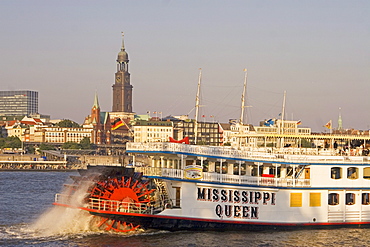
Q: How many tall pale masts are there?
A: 3